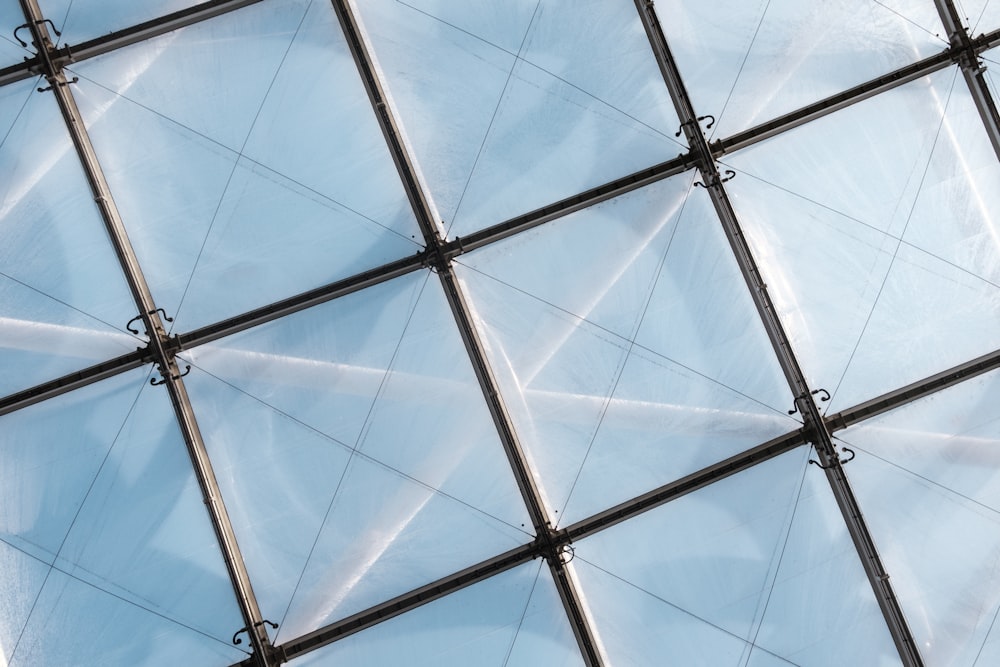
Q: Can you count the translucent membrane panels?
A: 15